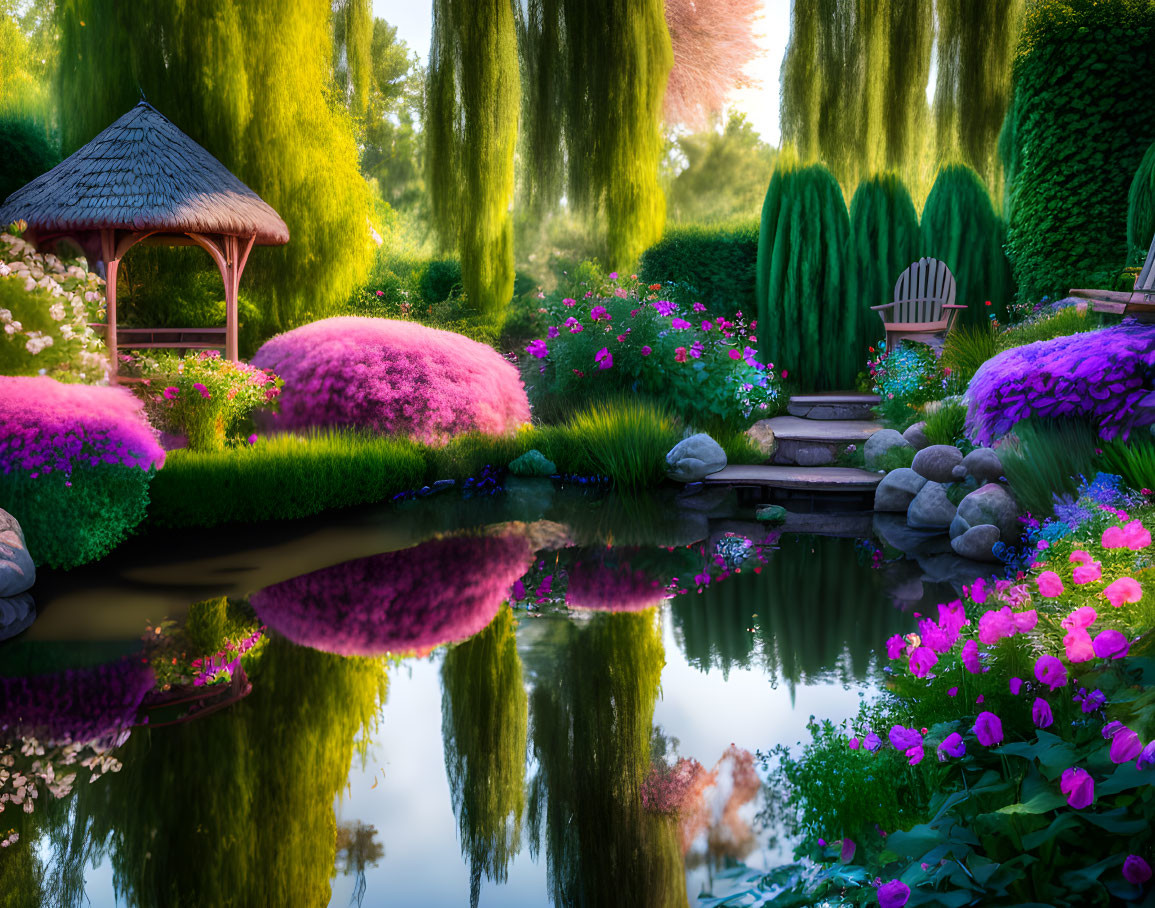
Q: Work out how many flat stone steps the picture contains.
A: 3